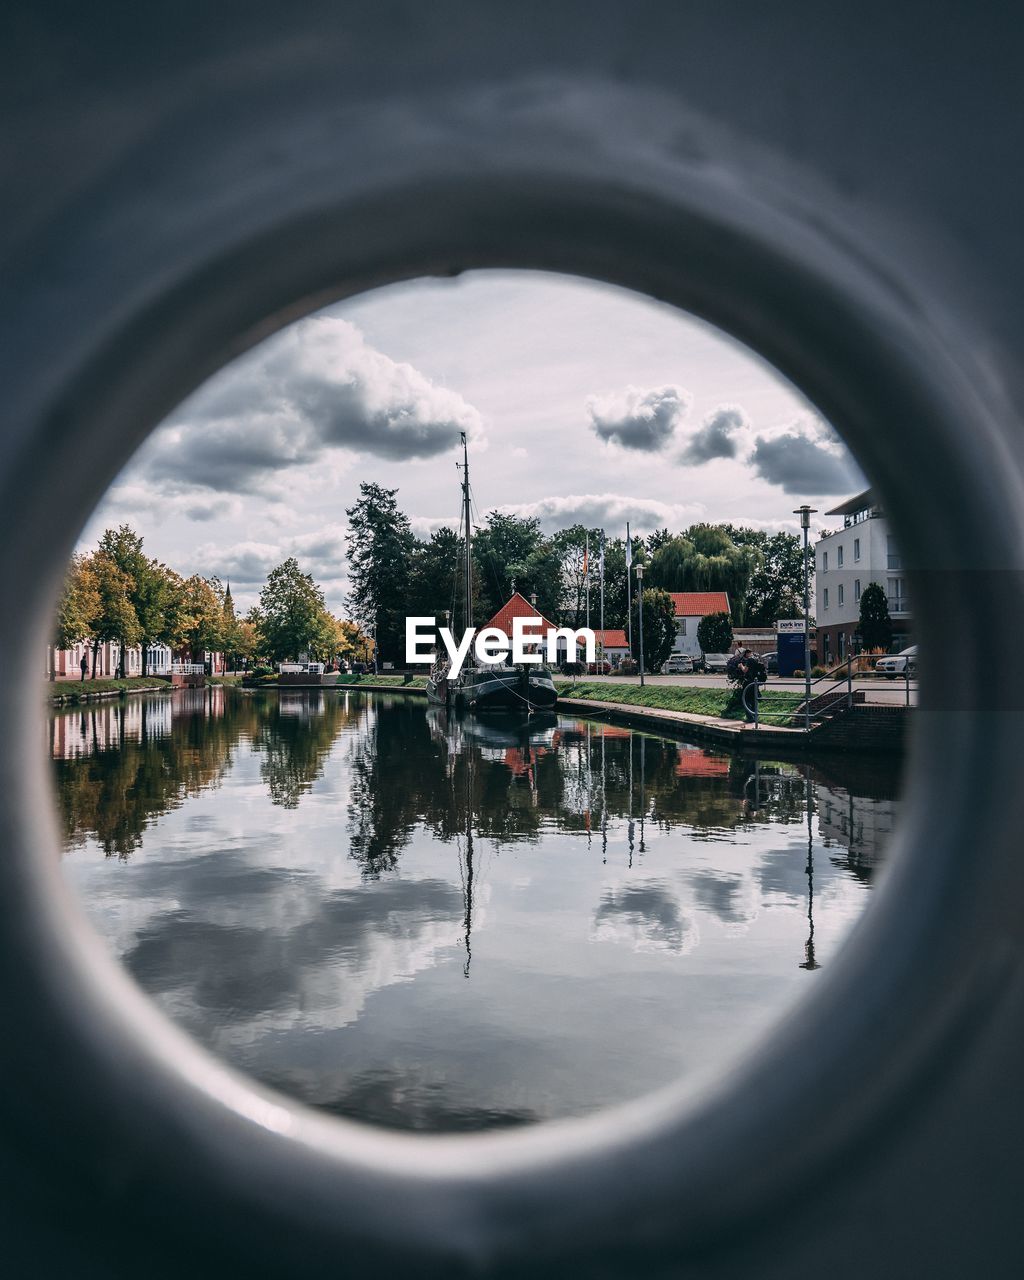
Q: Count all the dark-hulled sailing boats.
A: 1